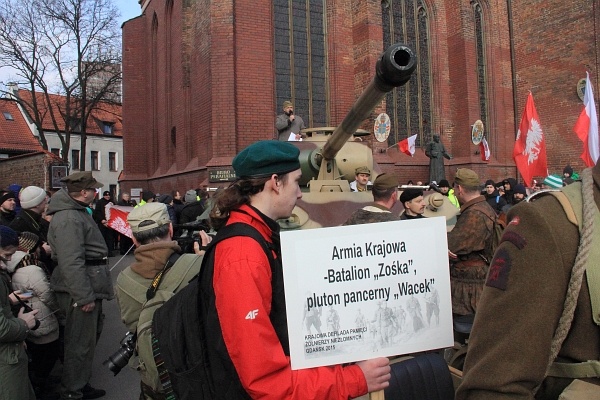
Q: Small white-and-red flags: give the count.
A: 2